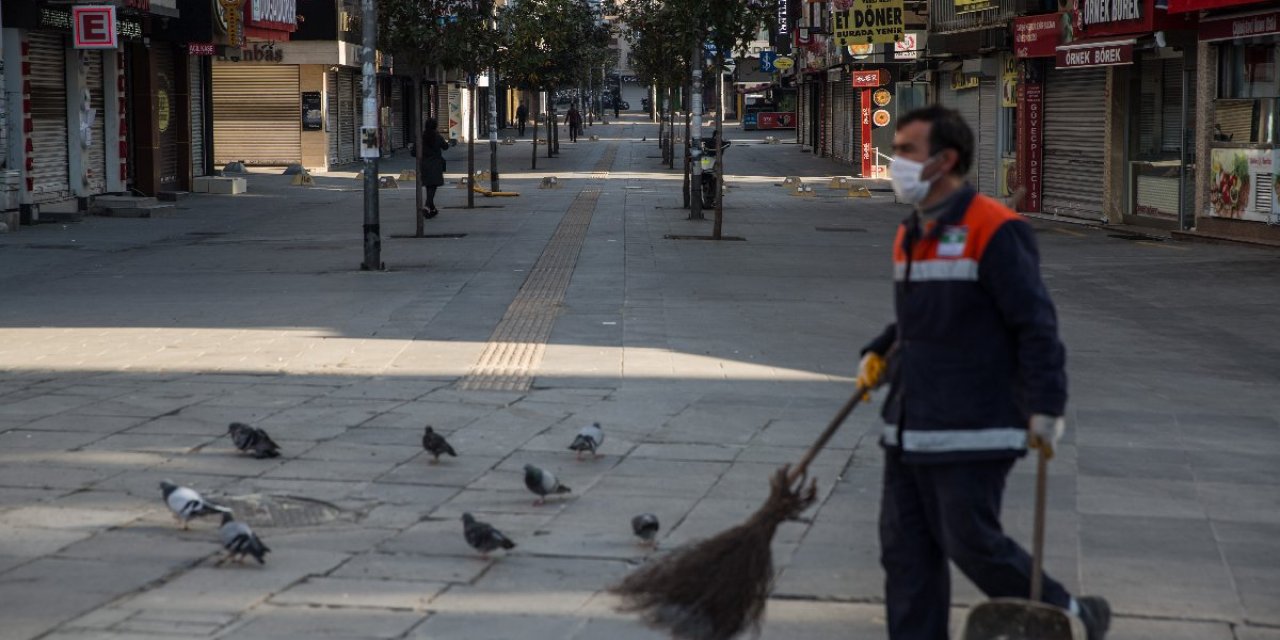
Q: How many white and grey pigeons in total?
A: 4